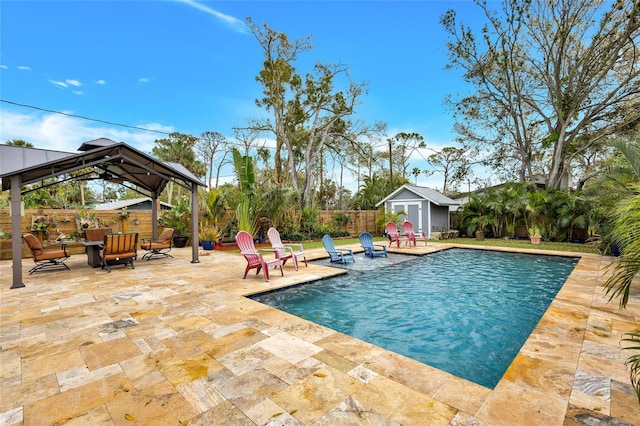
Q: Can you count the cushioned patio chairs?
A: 4